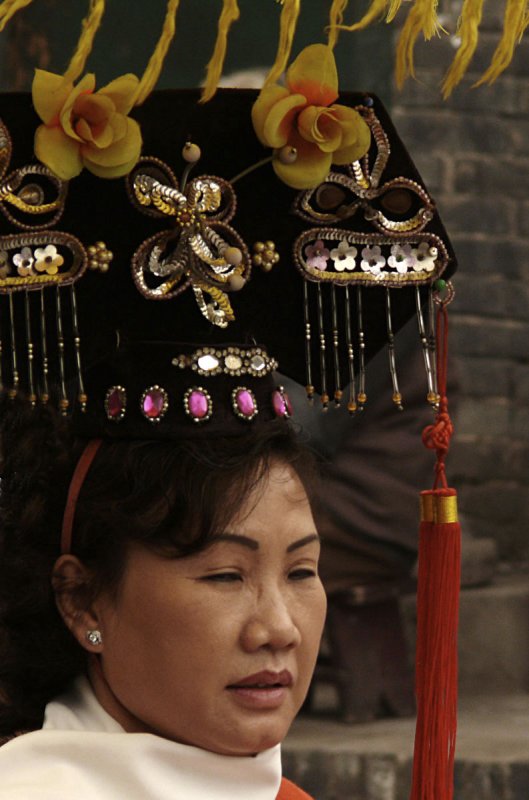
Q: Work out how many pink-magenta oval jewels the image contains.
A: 5